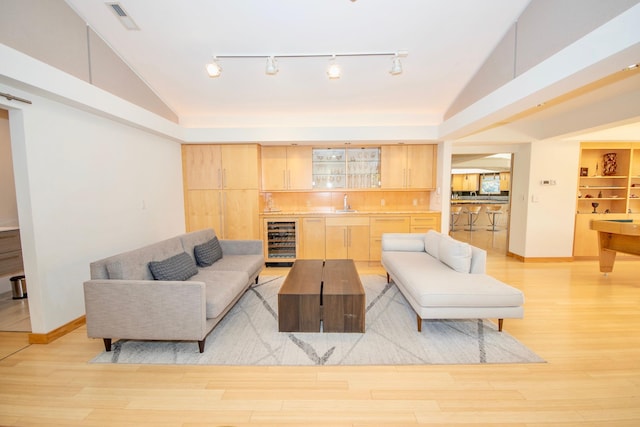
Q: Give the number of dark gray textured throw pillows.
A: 2